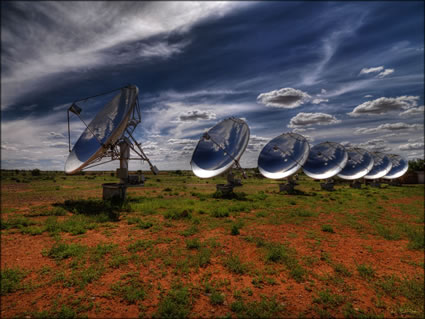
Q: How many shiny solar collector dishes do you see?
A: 7